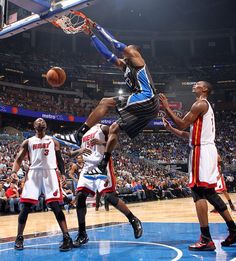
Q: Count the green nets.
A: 0